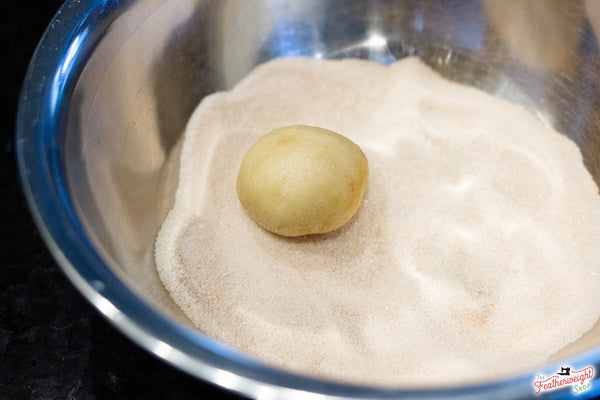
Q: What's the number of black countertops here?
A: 1